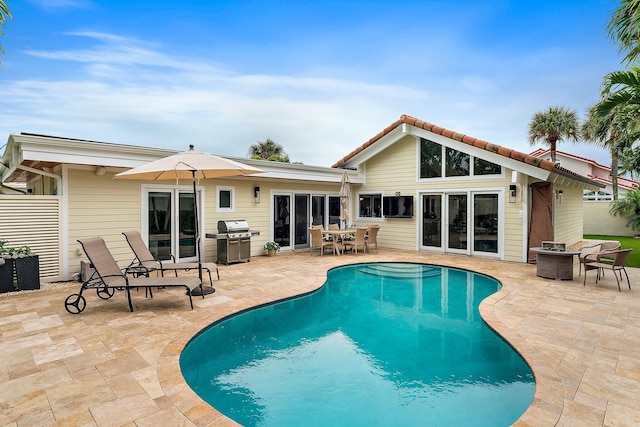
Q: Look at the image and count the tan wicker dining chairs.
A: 6